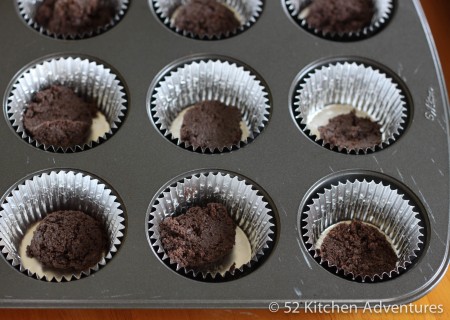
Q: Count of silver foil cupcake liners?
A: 9